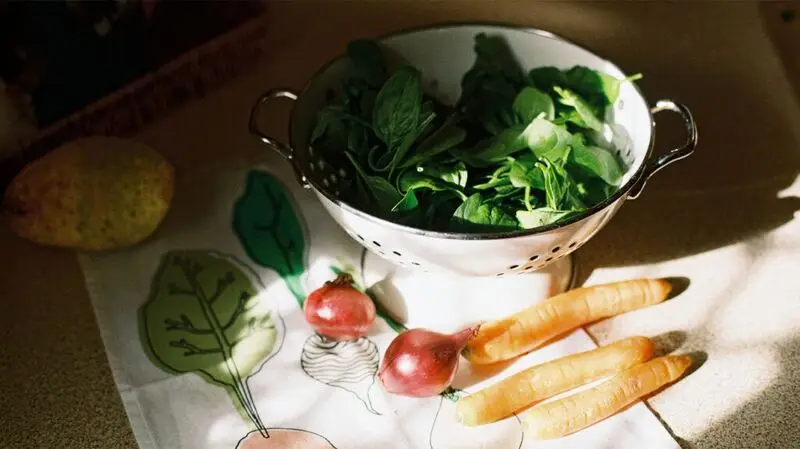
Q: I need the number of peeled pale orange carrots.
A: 3